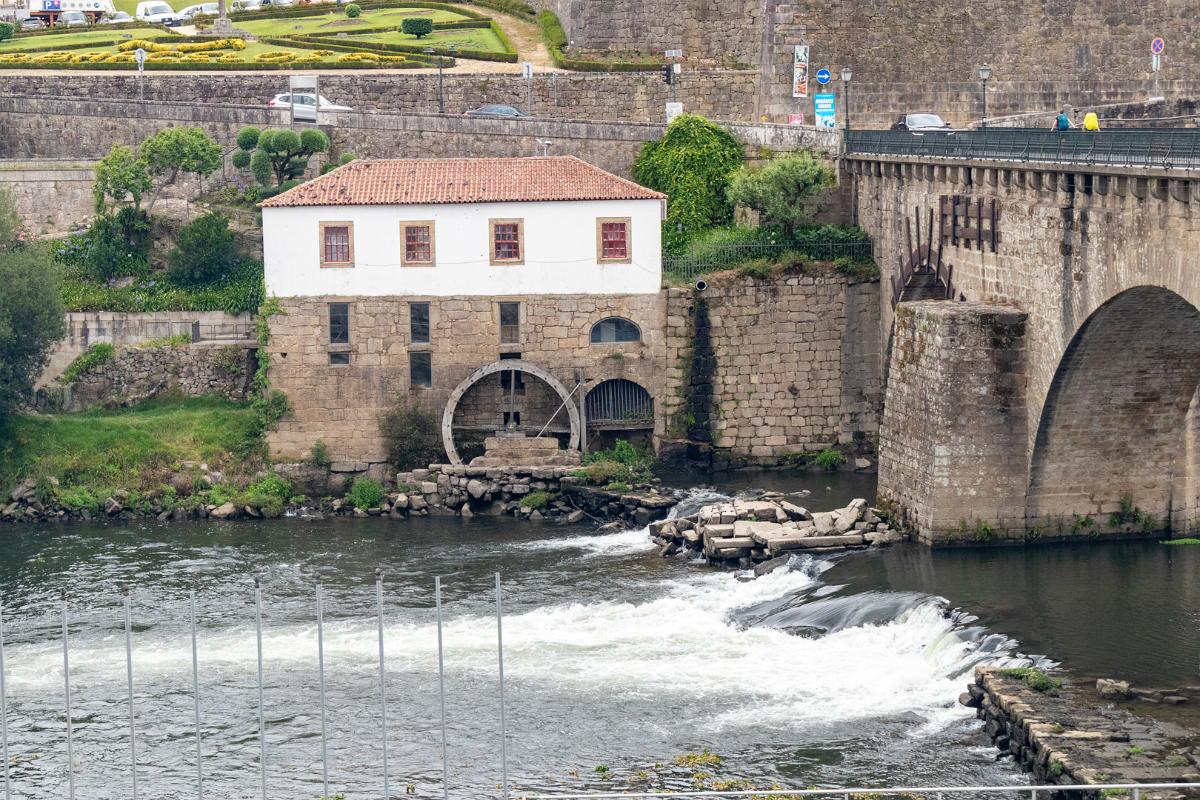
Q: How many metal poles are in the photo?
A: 9